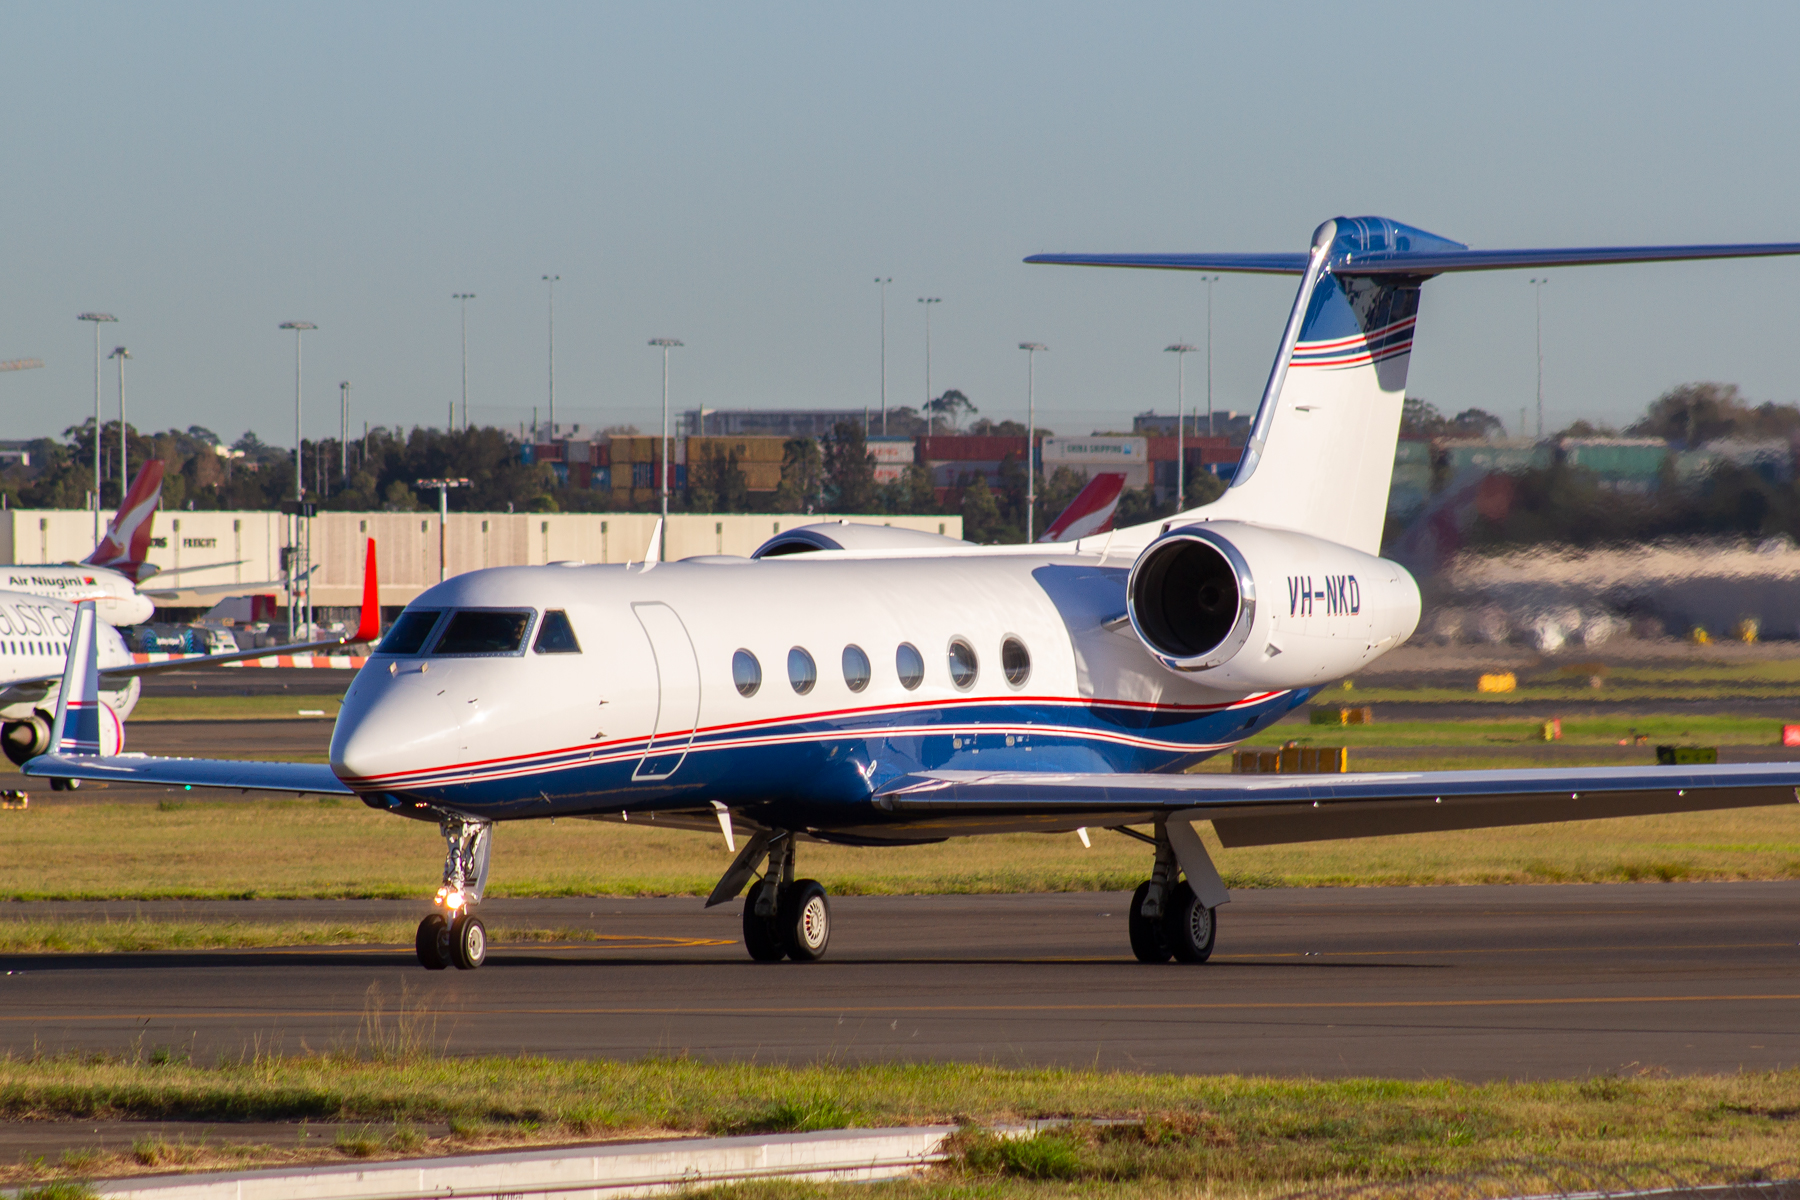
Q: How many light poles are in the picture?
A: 14